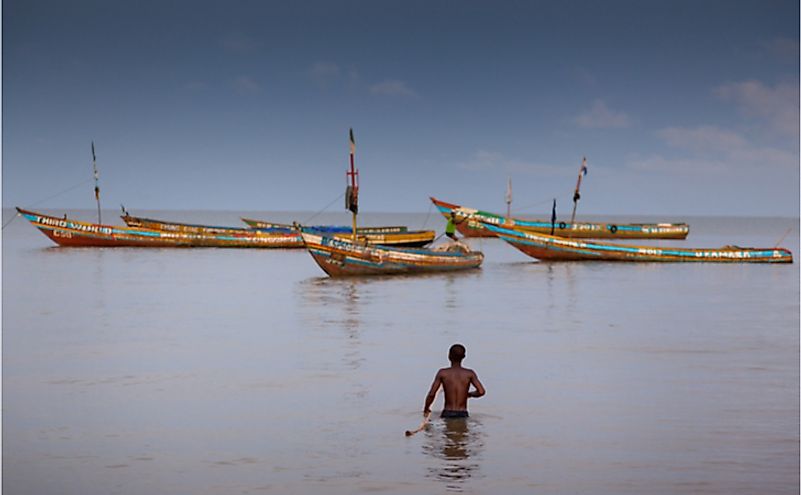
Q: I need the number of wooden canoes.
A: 6